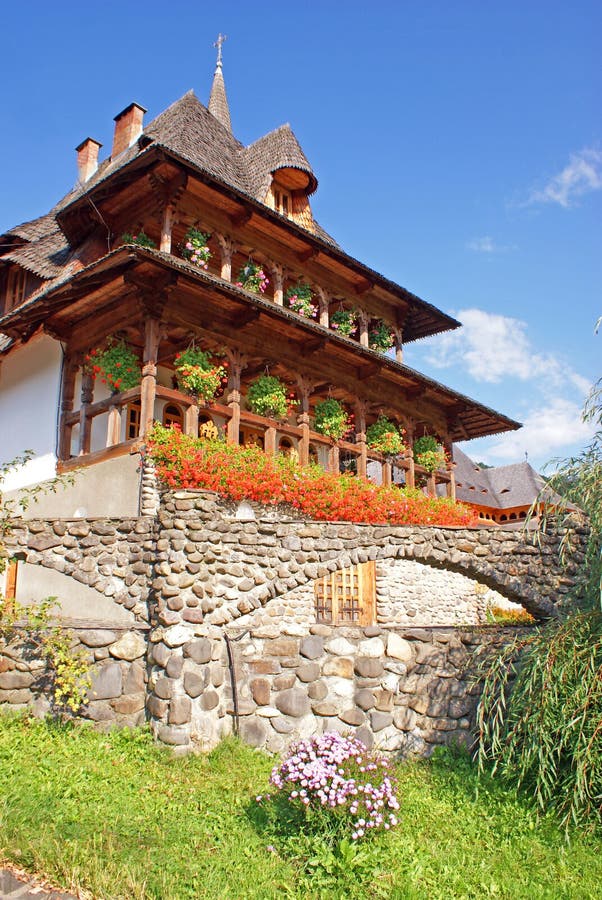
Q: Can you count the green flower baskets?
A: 12